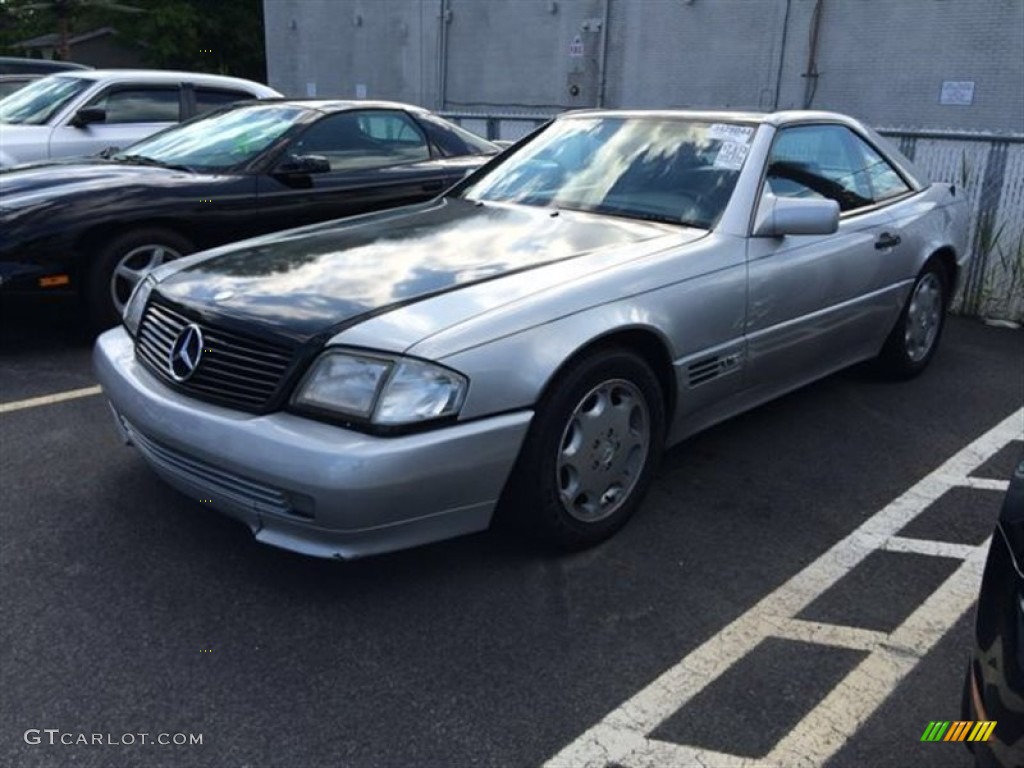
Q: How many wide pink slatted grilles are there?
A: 0